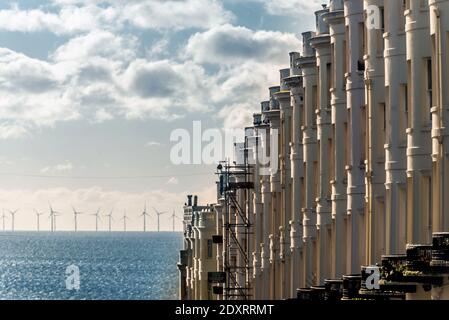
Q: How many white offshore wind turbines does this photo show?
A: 12